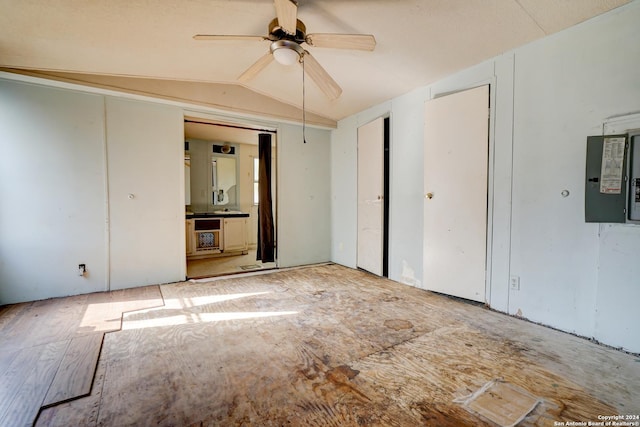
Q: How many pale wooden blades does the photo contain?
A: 5